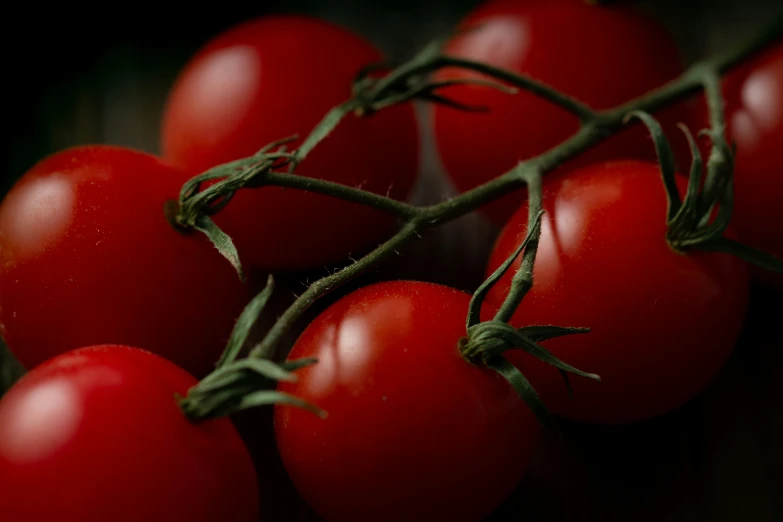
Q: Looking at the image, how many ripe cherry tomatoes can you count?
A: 7